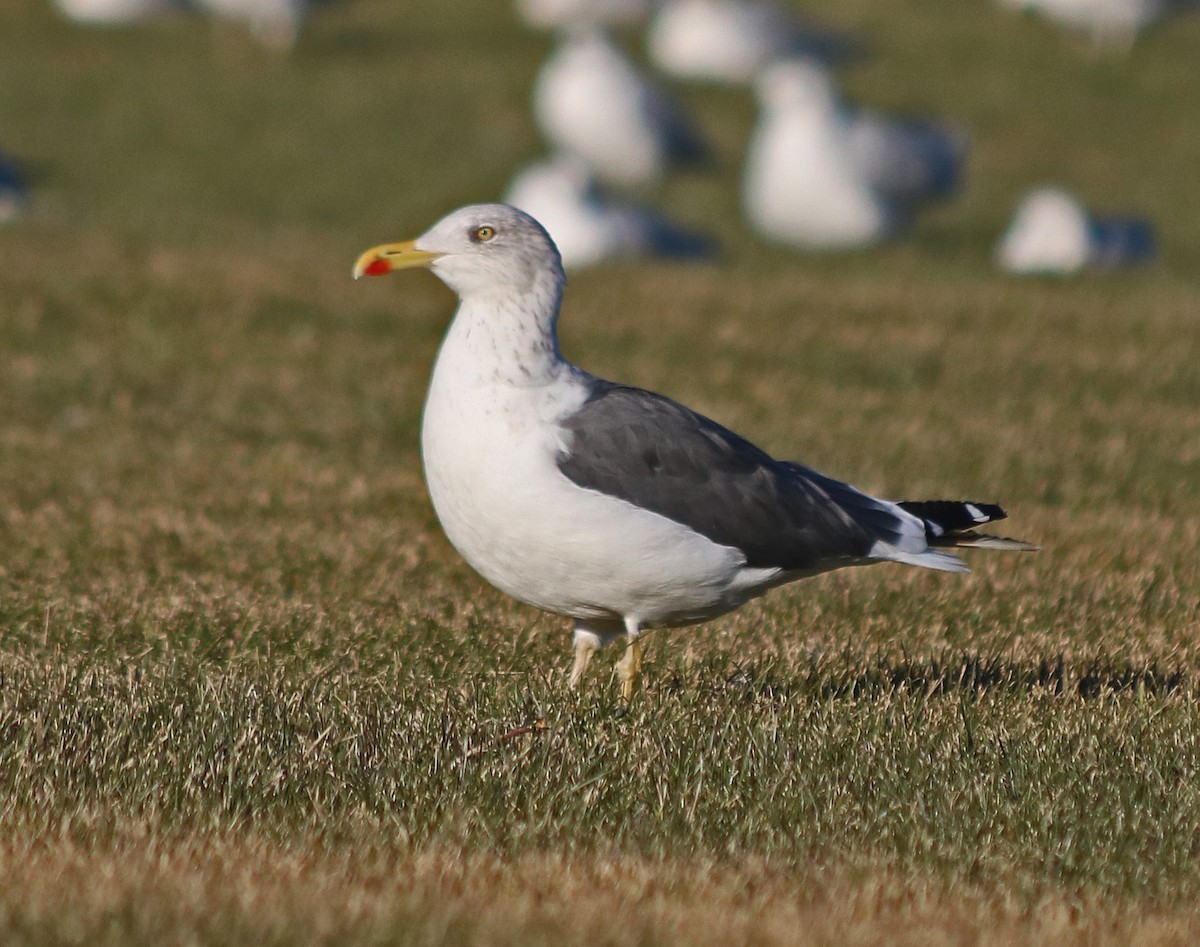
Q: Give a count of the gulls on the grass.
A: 11